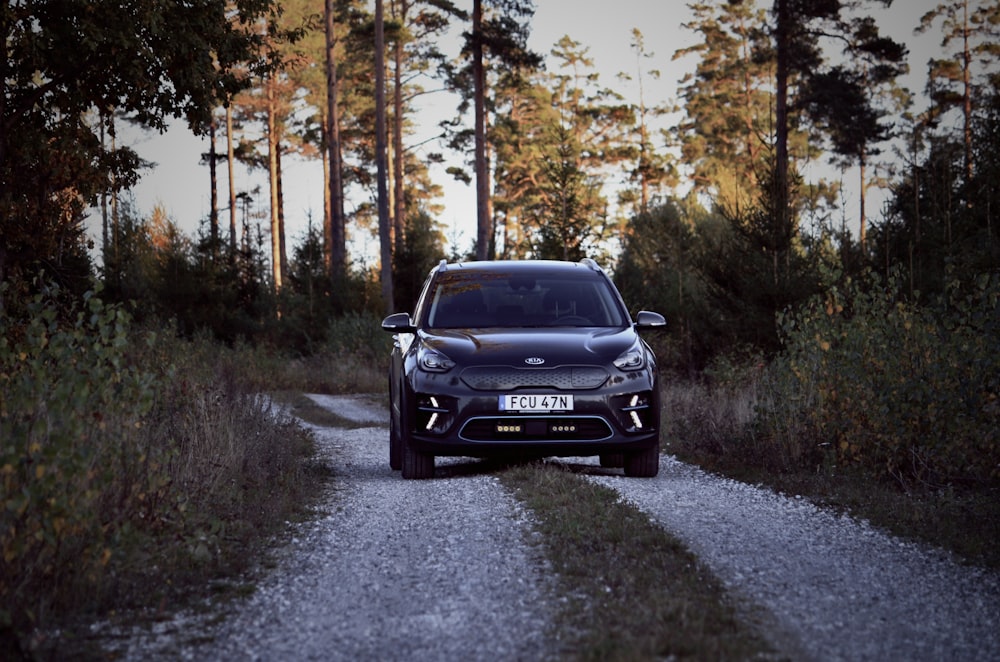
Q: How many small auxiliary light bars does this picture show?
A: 2